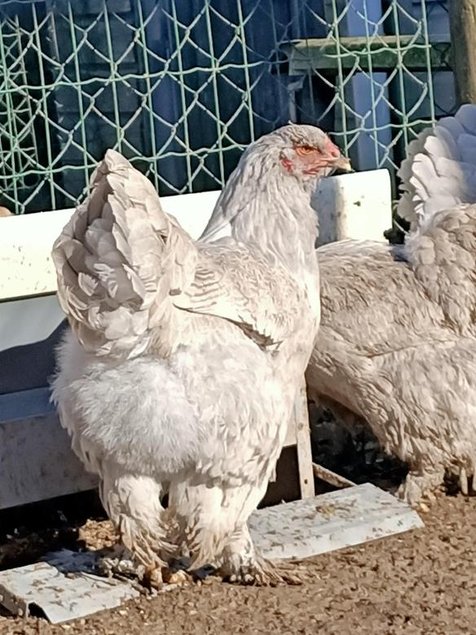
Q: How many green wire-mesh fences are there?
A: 1